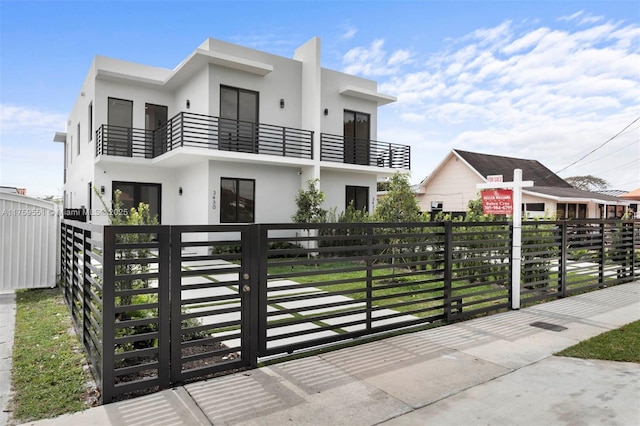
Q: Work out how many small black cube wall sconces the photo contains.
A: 5